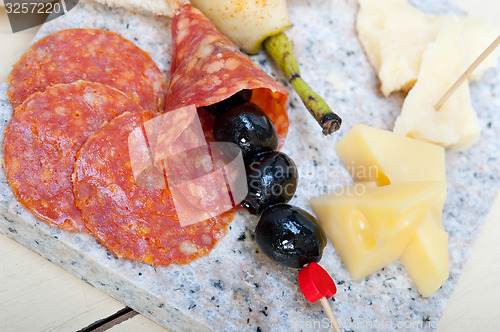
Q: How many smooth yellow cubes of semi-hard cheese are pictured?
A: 3